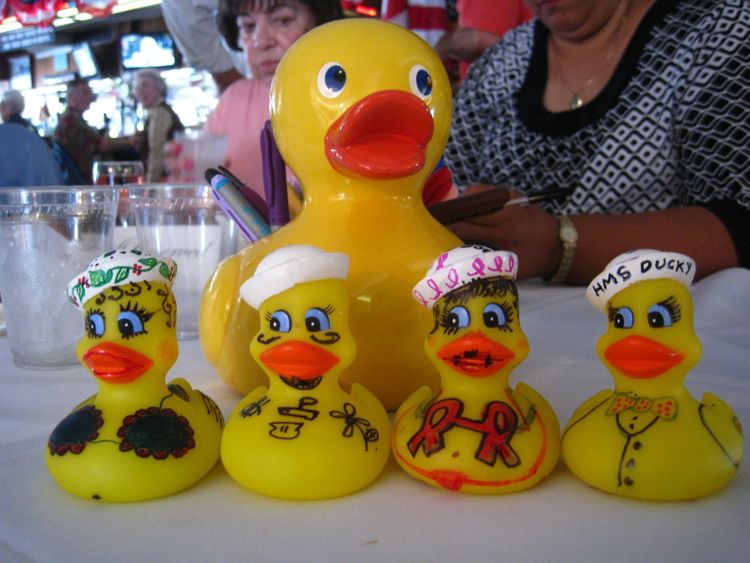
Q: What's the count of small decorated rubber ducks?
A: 4